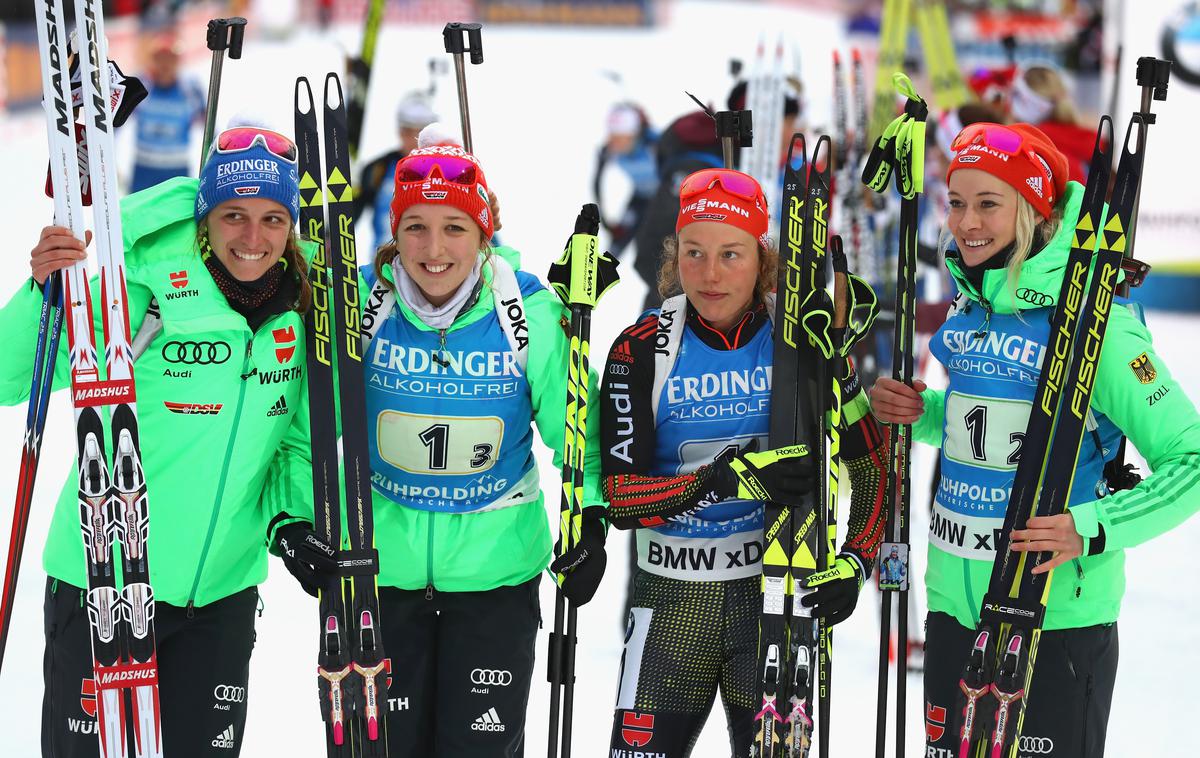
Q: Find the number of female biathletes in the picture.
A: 4